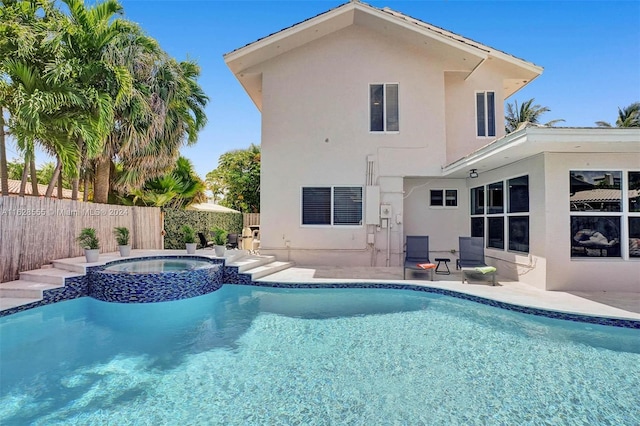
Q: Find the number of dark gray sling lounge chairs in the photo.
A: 2